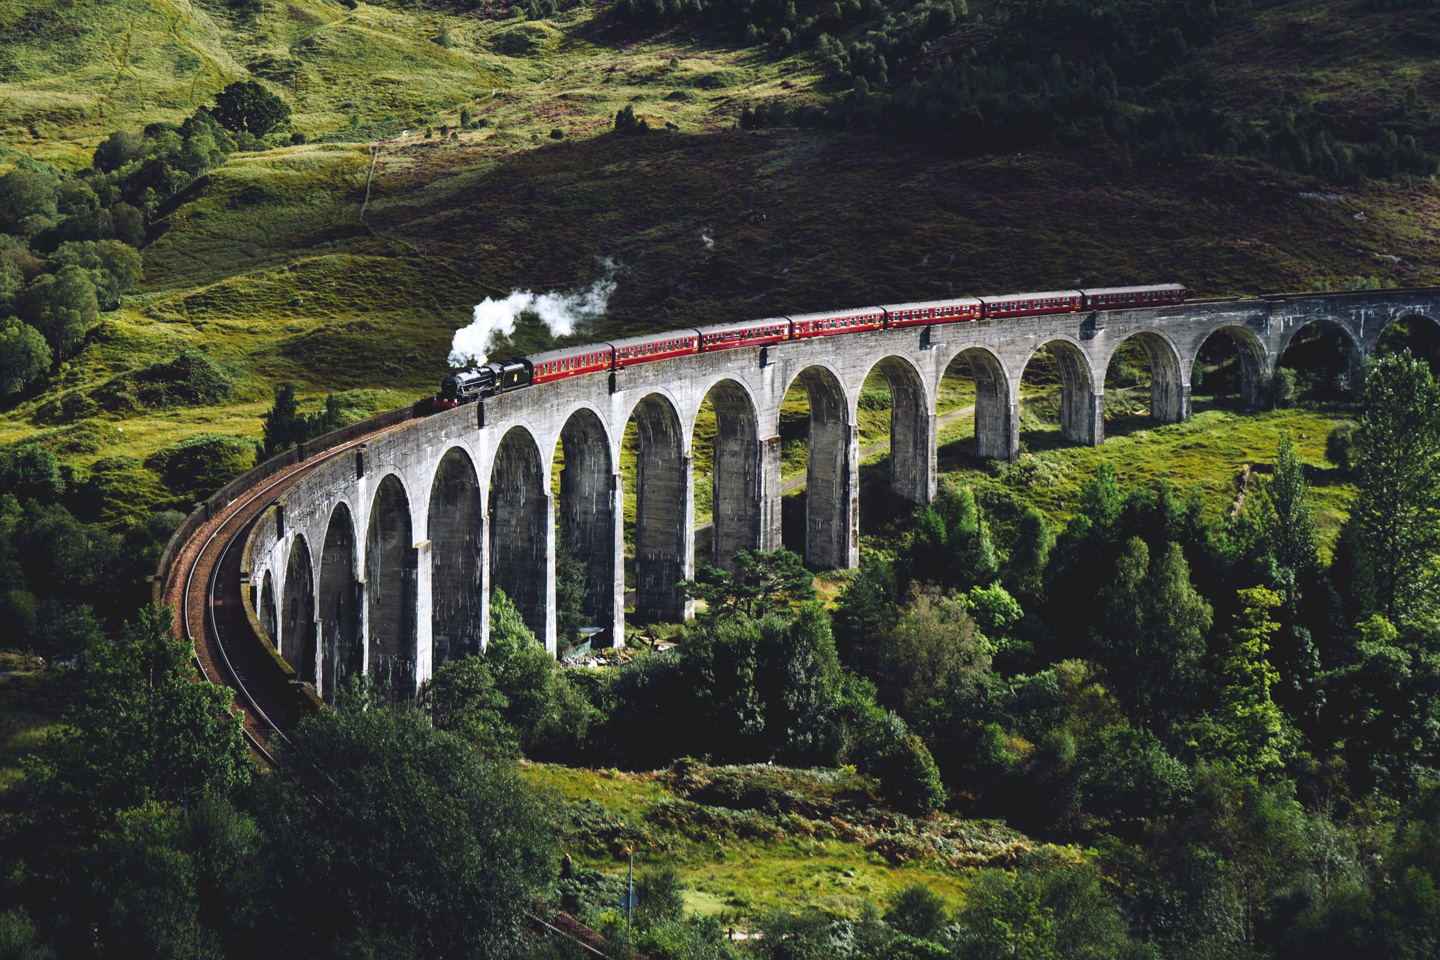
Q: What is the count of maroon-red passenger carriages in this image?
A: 7